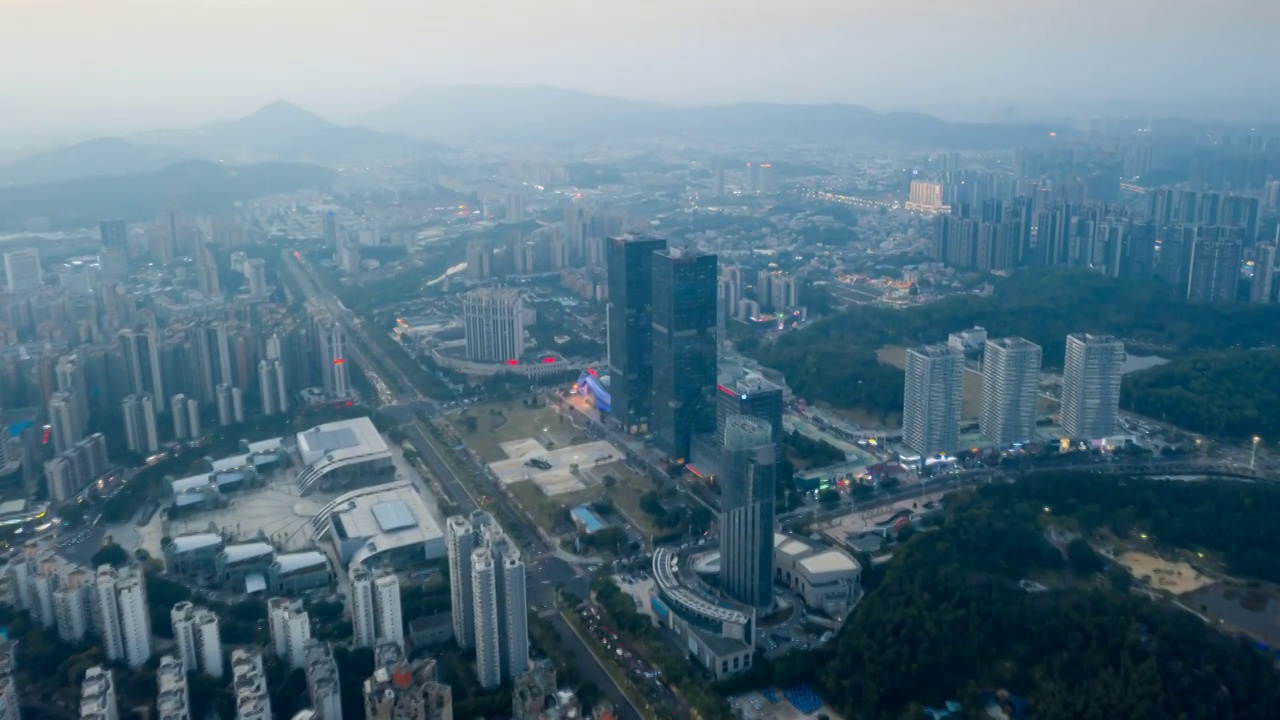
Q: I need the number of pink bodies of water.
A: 0